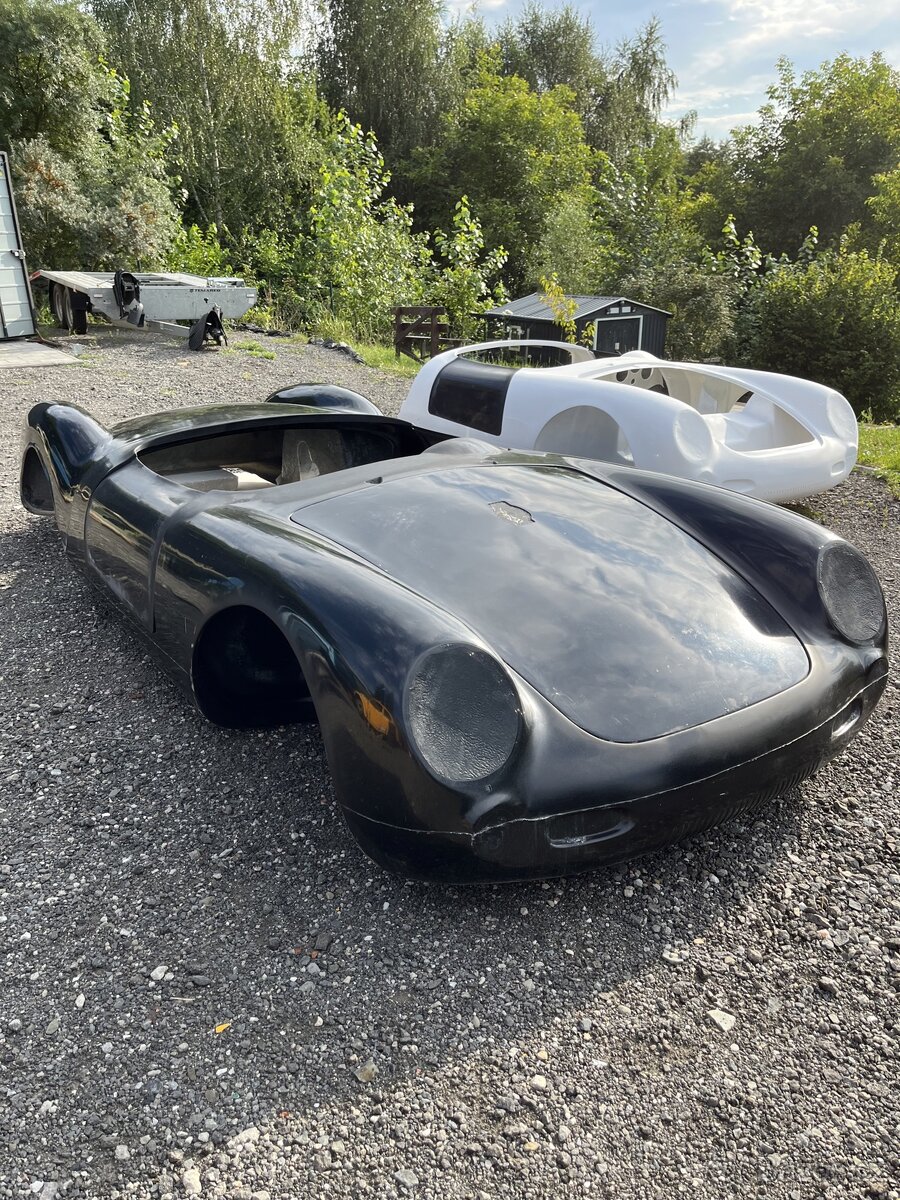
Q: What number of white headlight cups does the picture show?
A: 2